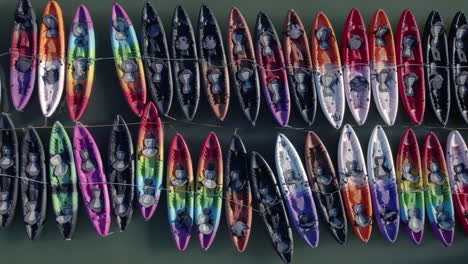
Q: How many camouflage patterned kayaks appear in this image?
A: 1